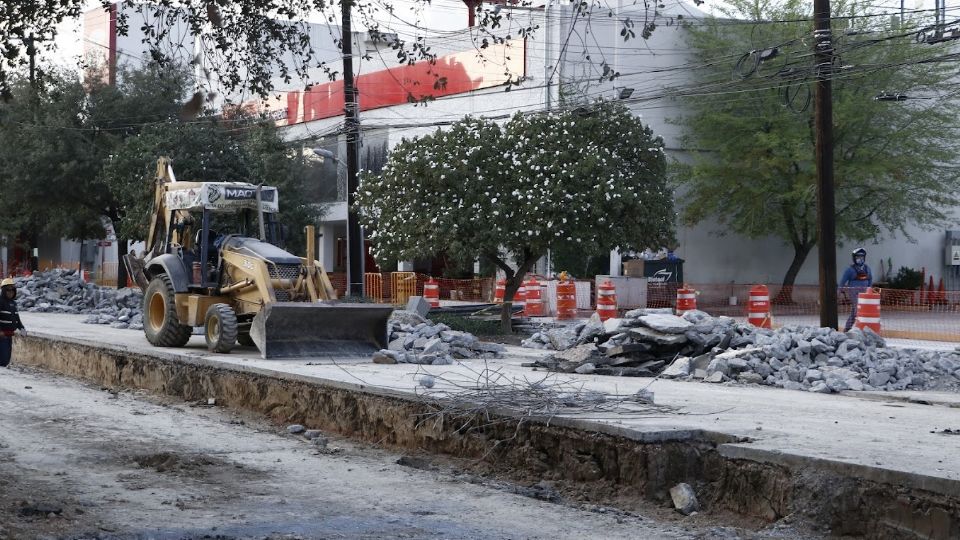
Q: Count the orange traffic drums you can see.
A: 9